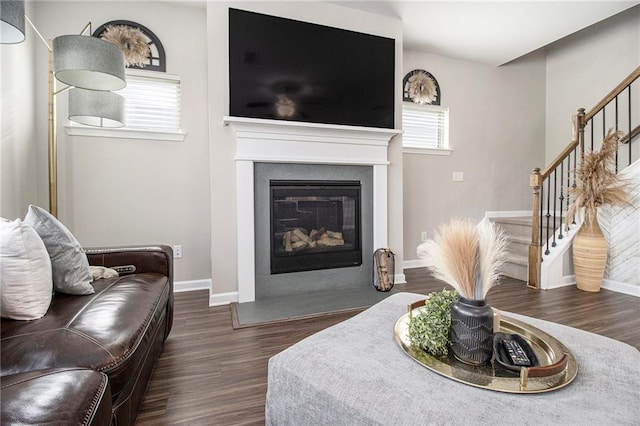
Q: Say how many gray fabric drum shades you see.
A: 3